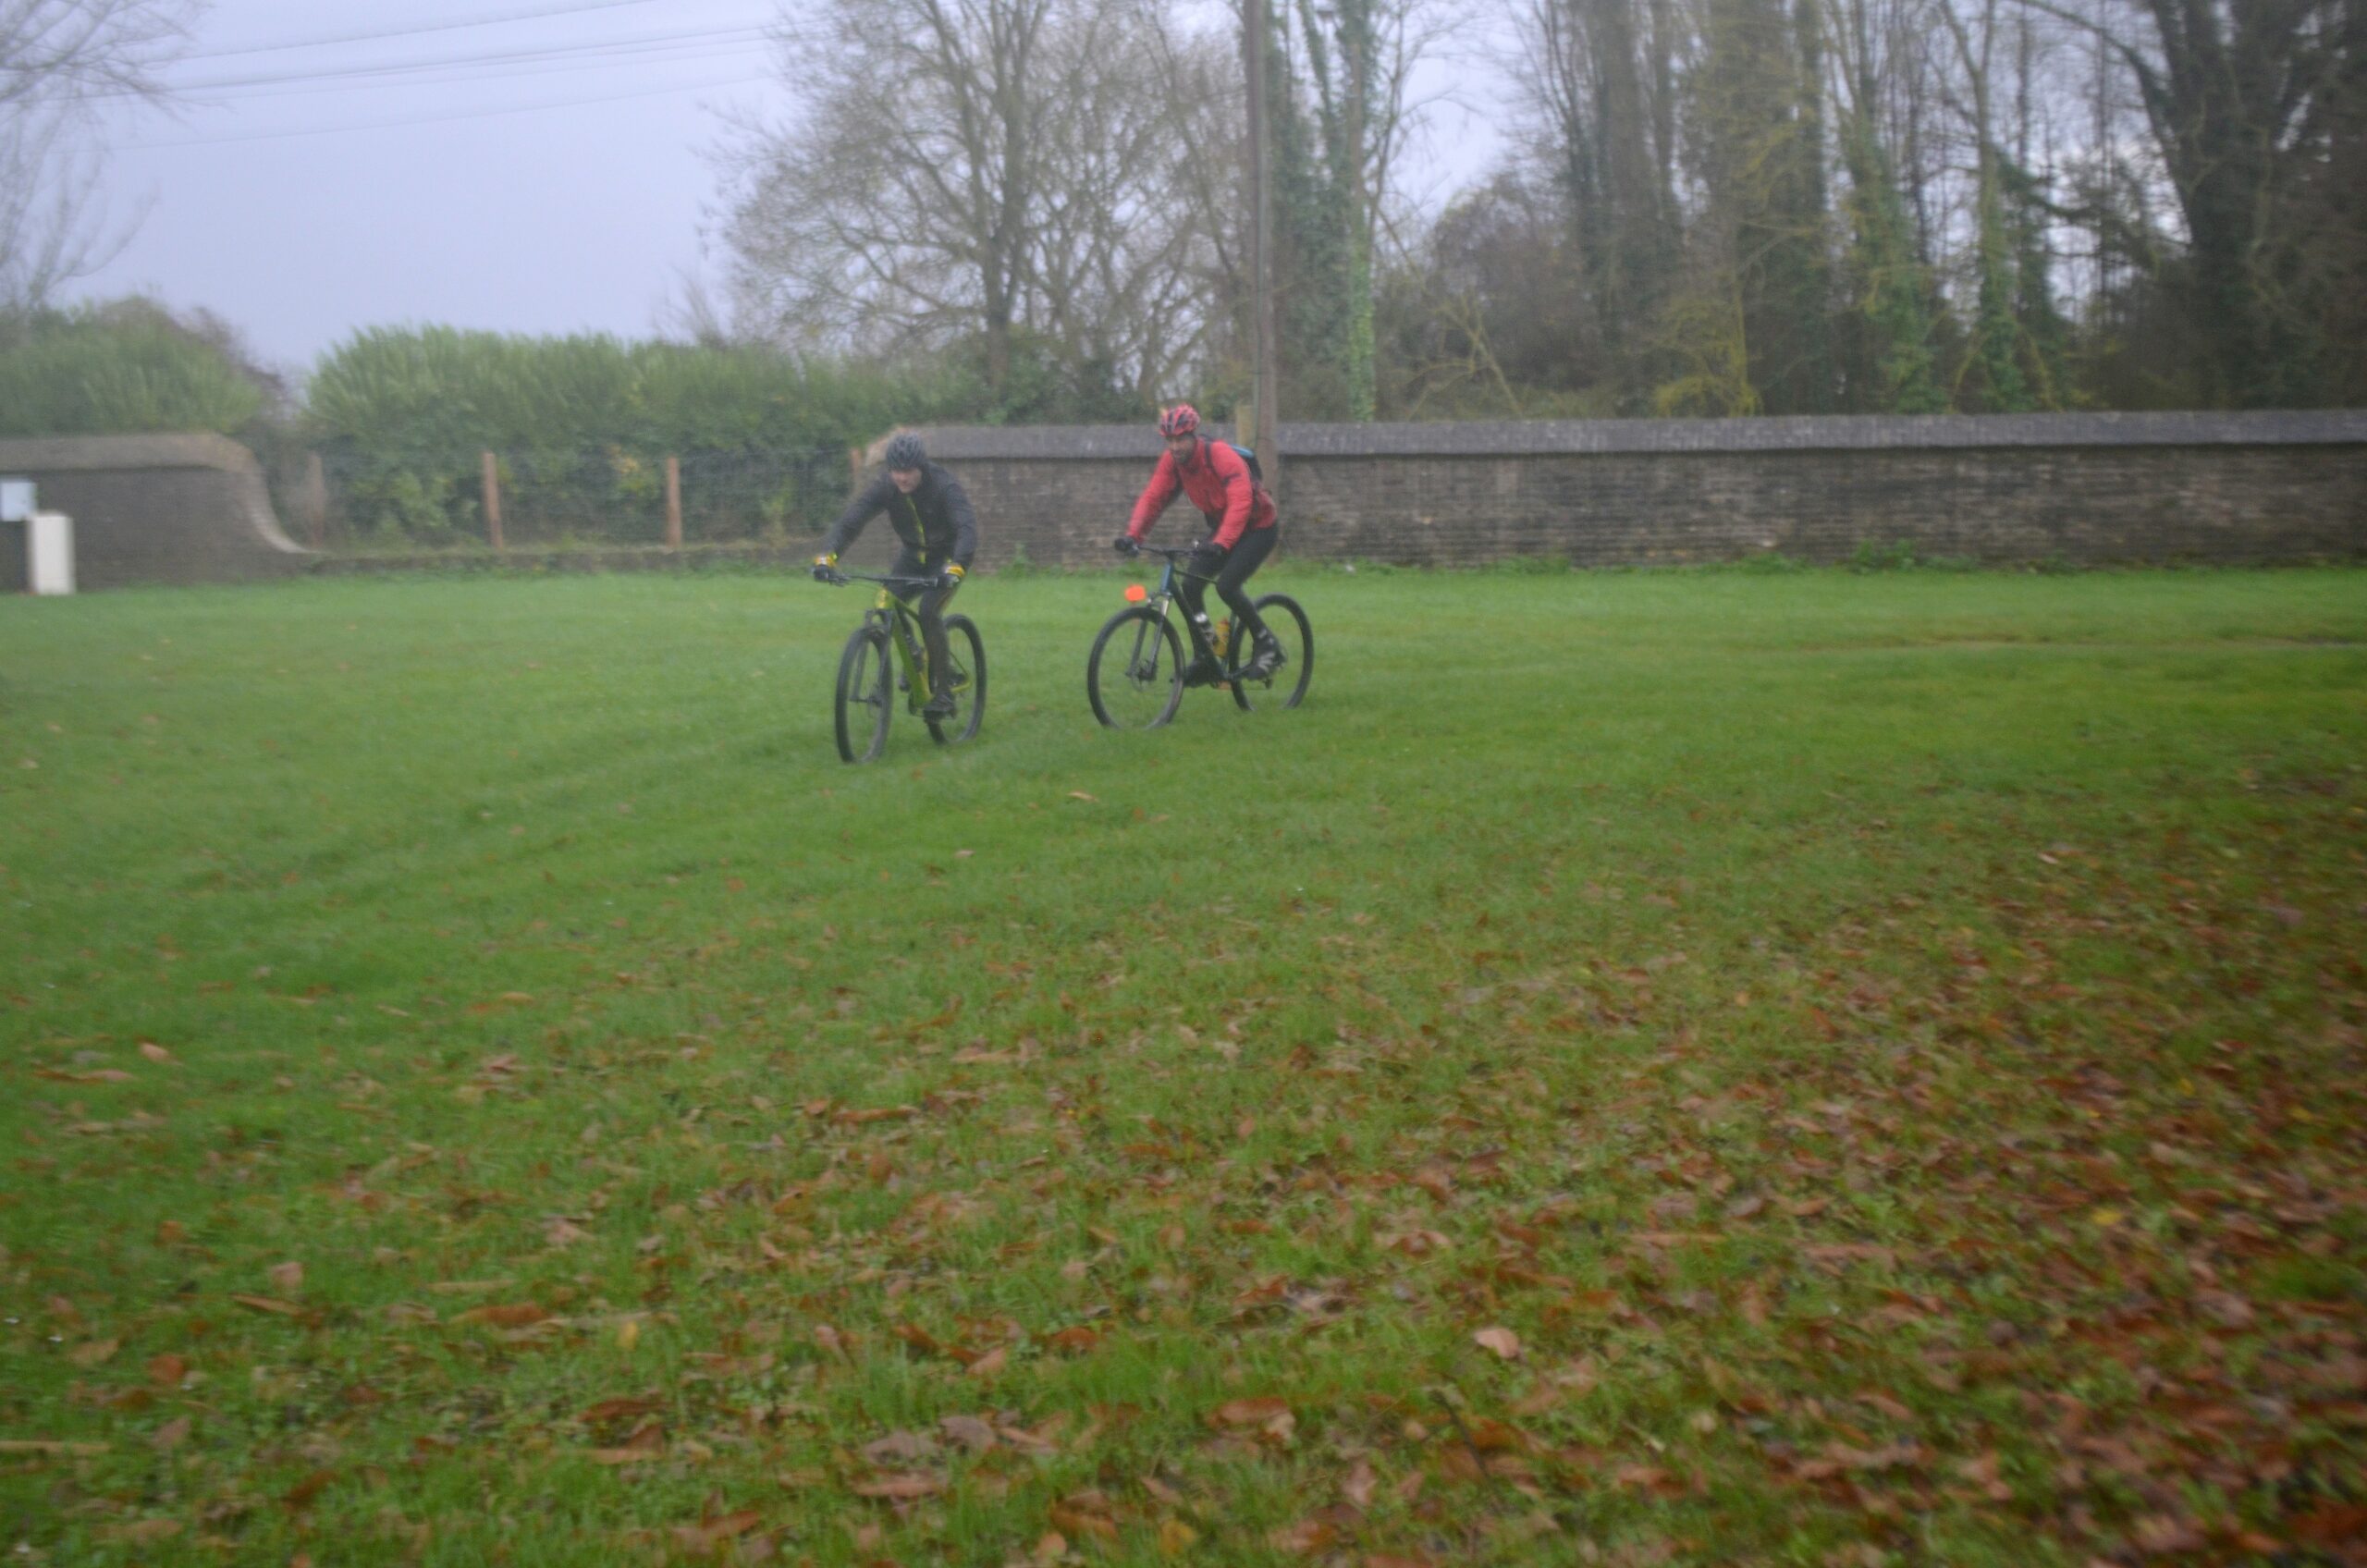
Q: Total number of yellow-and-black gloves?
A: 2